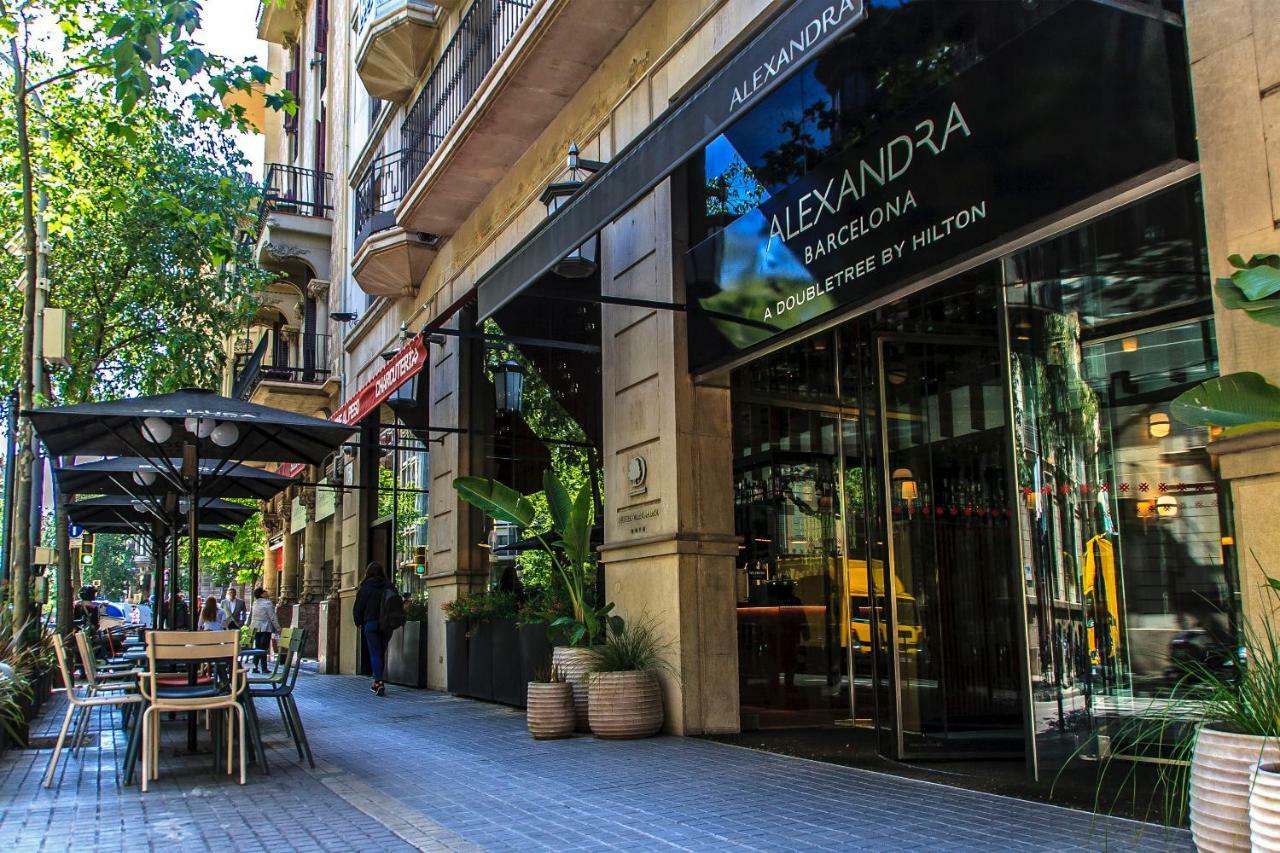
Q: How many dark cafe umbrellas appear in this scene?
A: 4